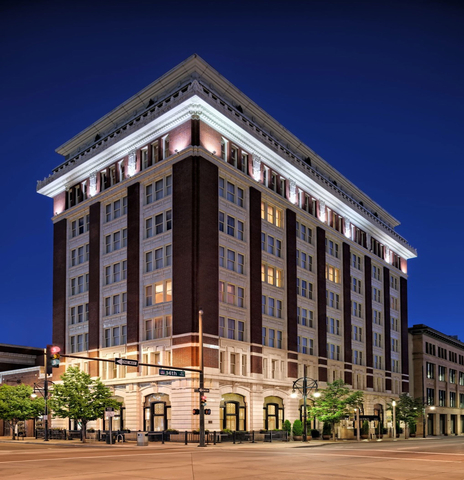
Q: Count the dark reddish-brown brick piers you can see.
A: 11